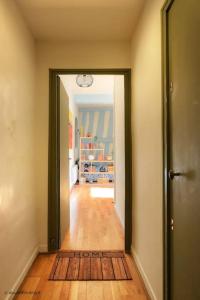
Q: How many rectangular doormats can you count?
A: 1